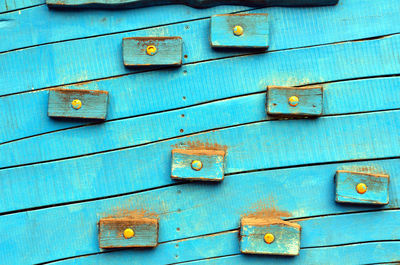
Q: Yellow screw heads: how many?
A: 8